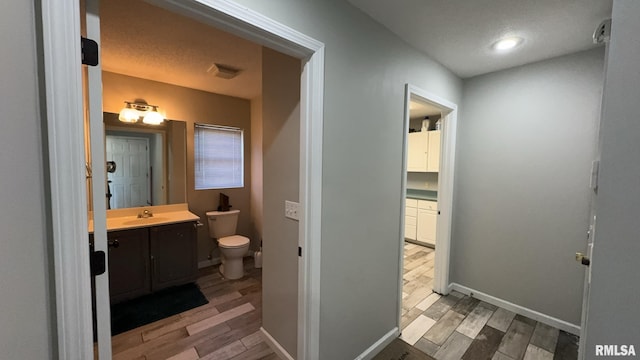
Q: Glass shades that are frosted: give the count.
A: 2